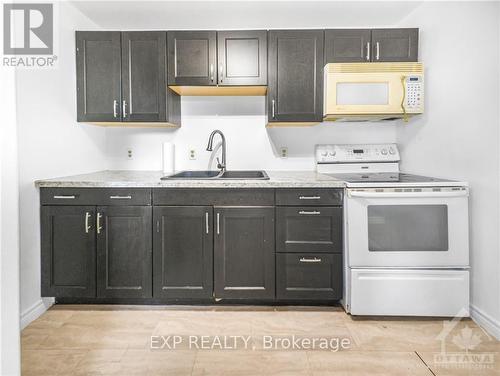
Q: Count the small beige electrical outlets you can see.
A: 3